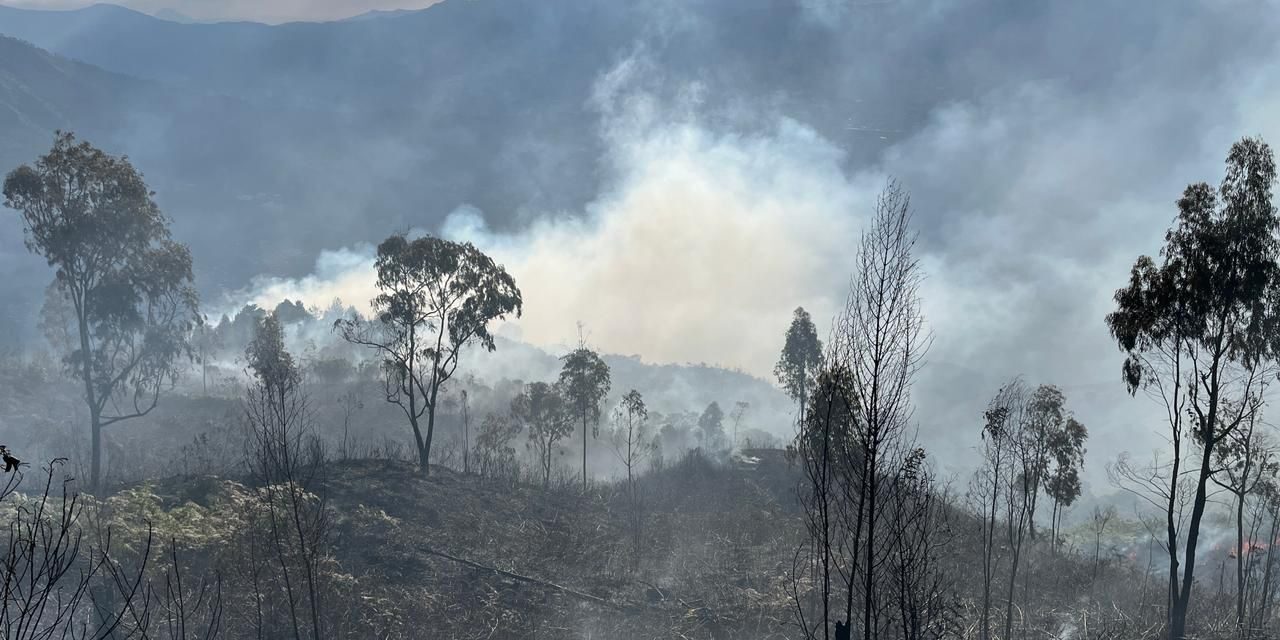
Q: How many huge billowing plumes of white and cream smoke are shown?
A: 1